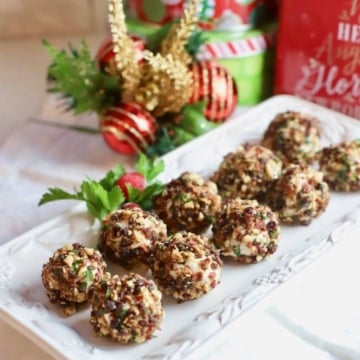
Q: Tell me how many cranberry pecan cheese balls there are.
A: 10